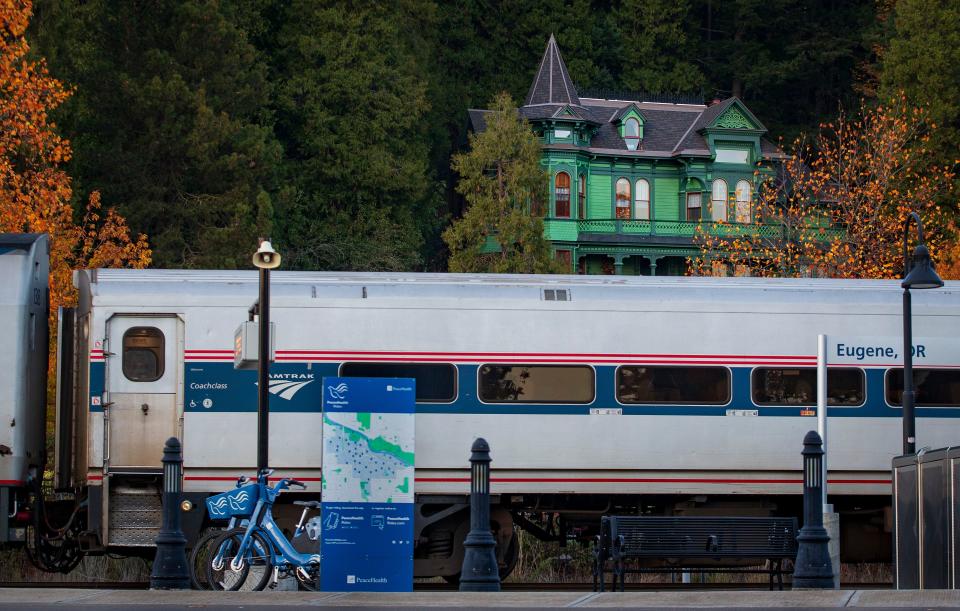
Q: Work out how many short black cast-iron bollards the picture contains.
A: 3